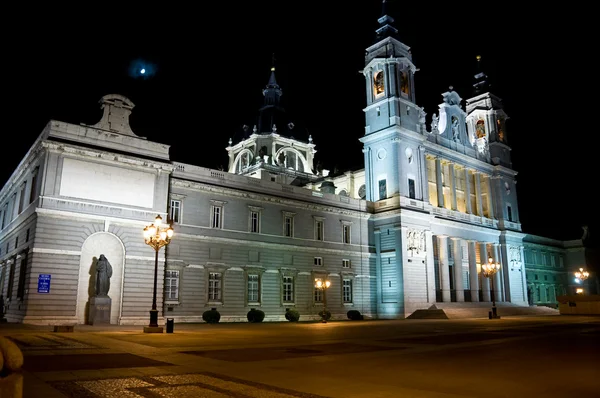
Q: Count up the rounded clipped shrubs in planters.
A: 5